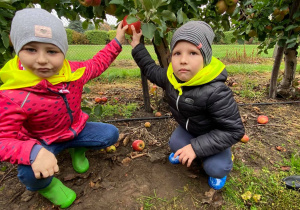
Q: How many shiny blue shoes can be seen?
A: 2